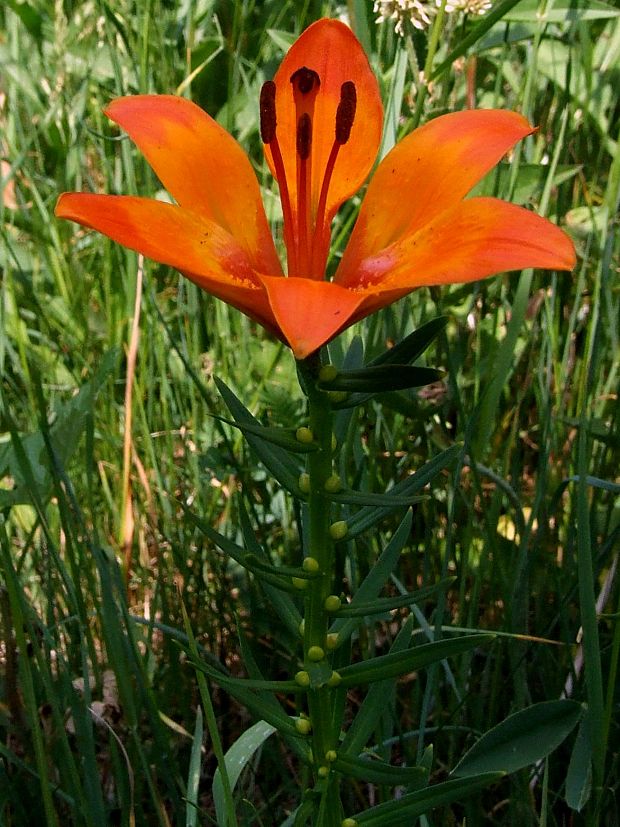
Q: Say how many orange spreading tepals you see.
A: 6